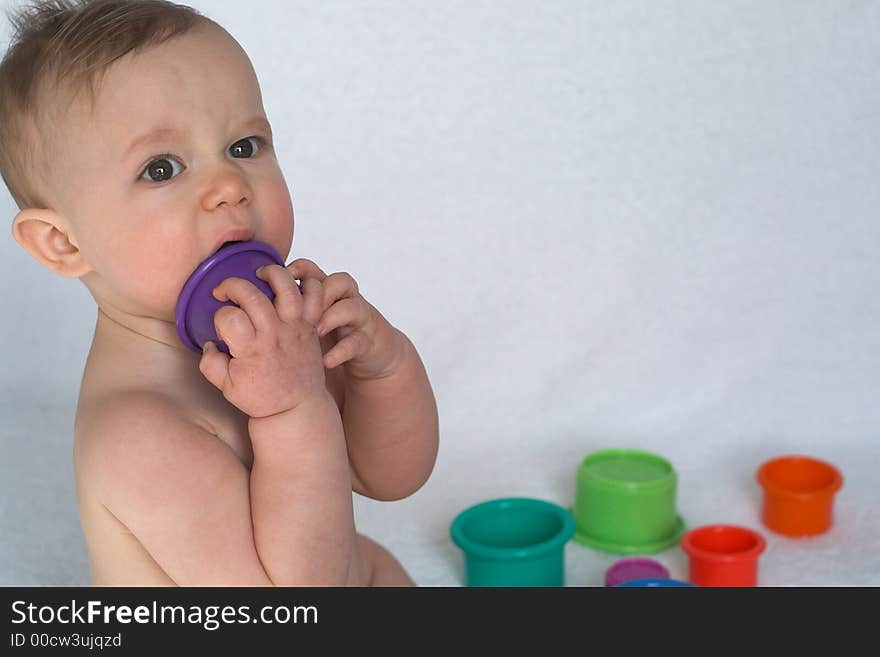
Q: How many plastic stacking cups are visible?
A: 7